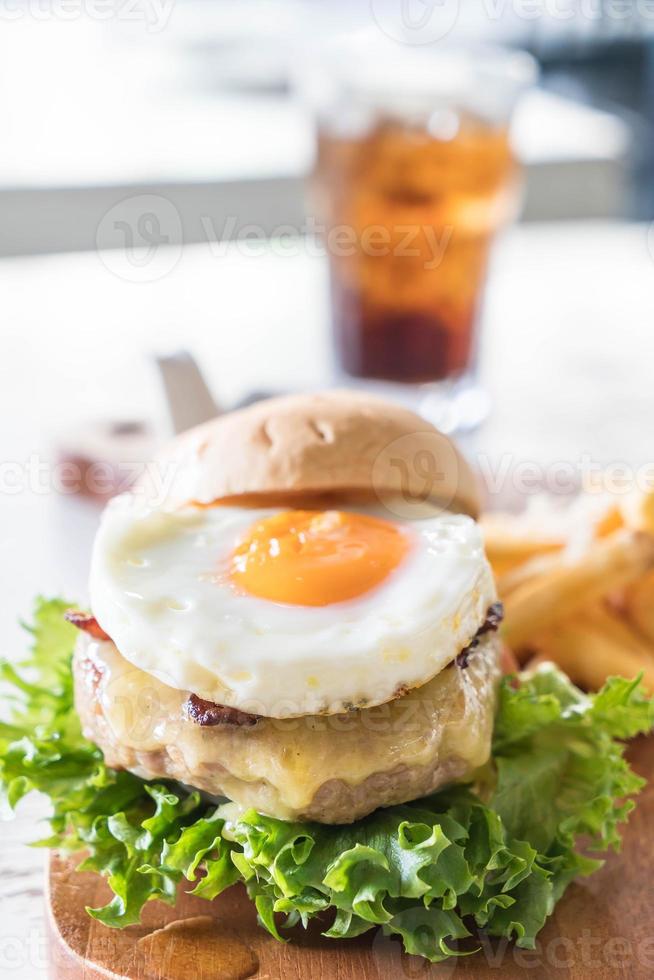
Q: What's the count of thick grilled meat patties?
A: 1